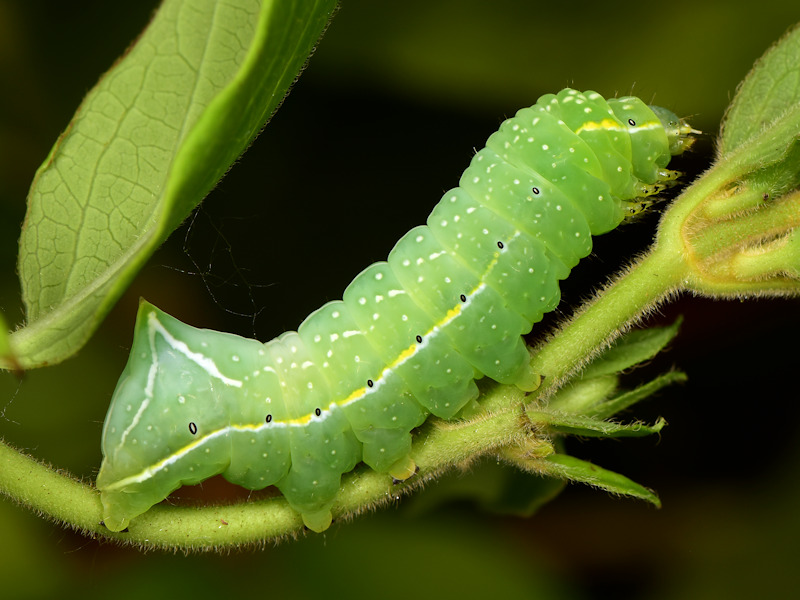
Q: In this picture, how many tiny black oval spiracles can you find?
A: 9